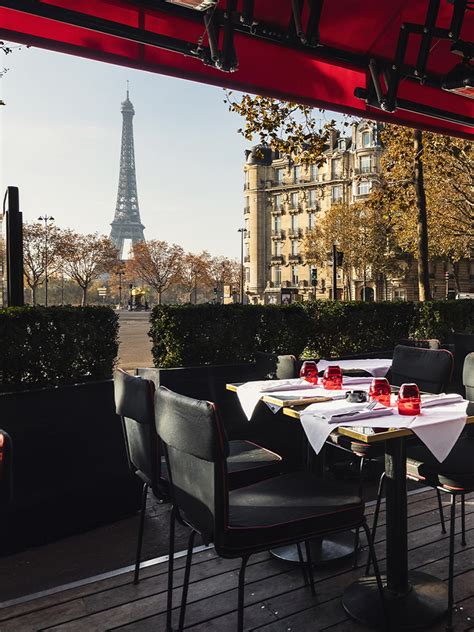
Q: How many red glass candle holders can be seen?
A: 4